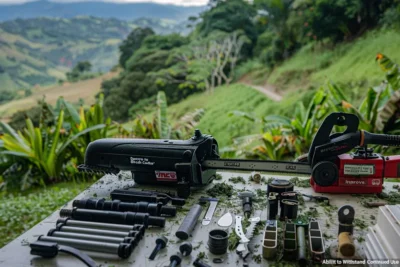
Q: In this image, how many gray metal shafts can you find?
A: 4